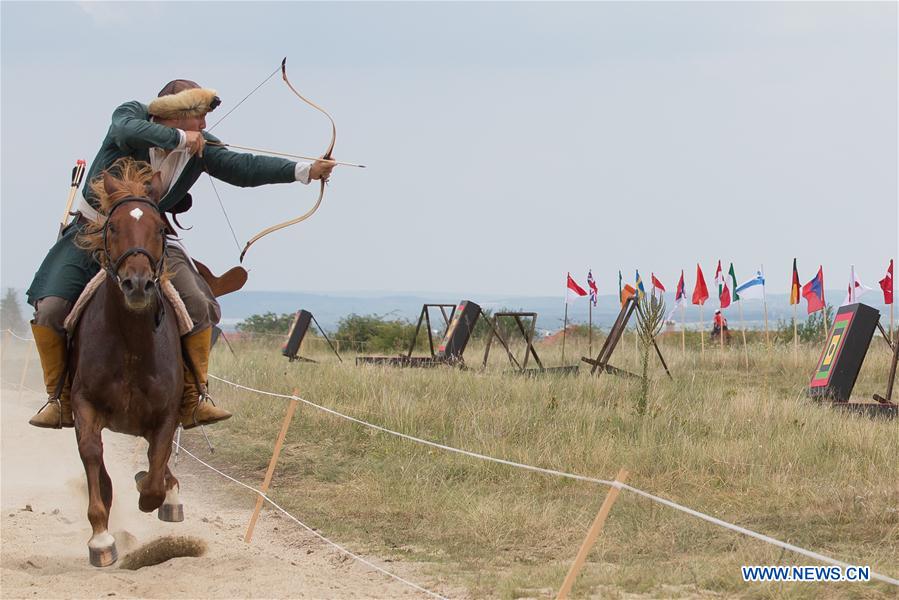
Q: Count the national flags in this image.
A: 14